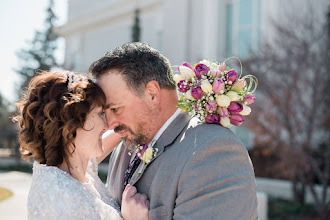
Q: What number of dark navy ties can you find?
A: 1